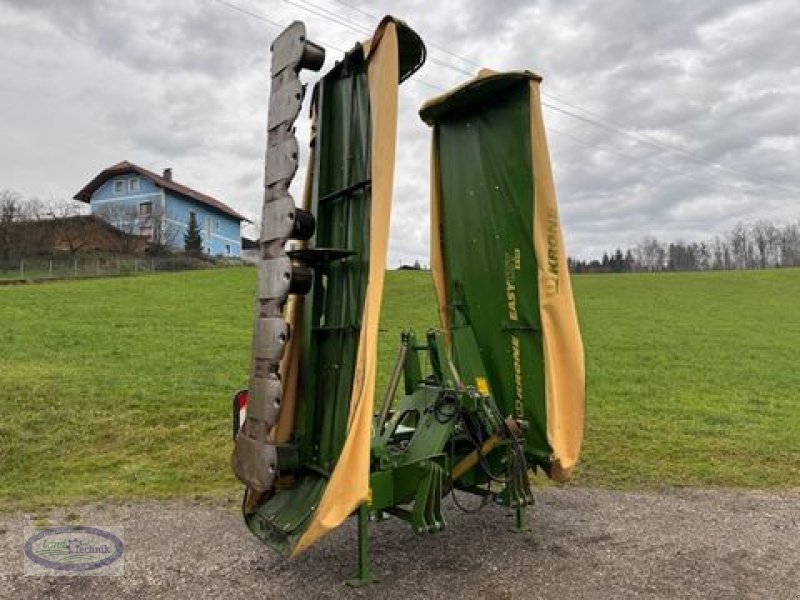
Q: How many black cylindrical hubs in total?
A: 3